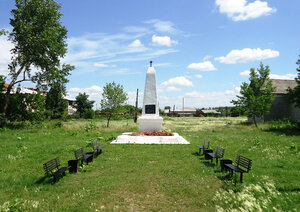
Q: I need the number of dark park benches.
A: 6